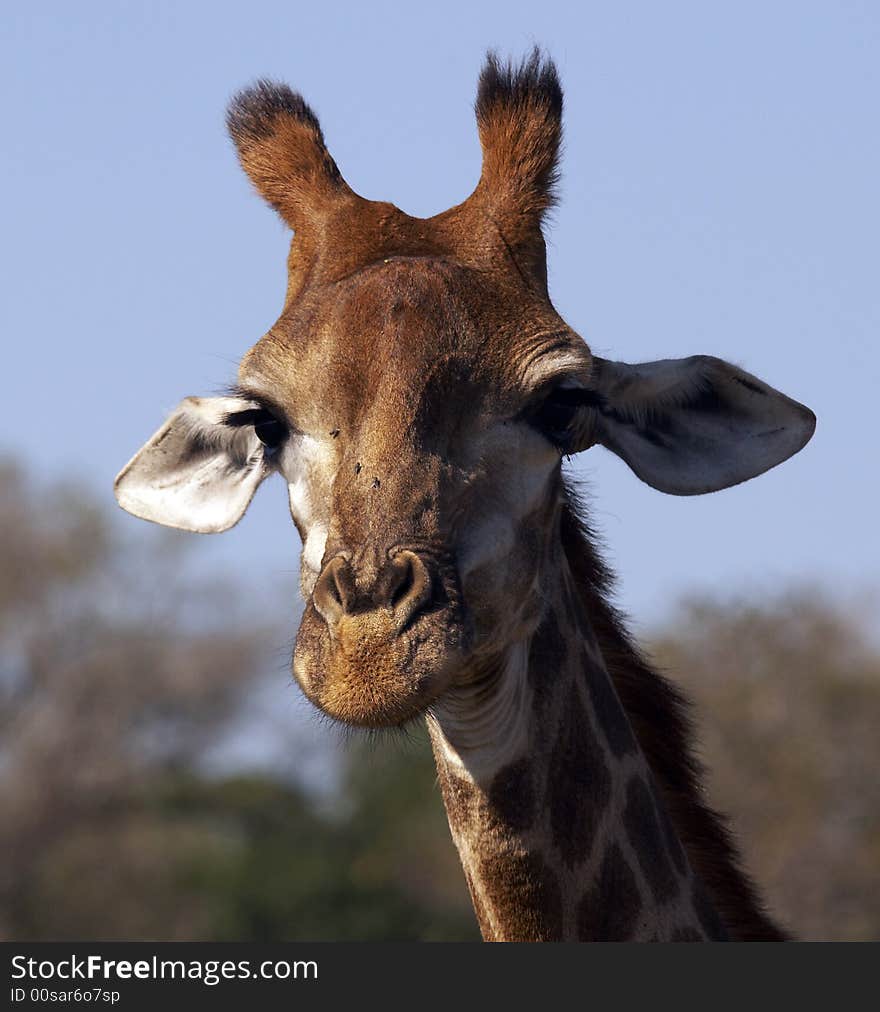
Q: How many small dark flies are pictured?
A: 3